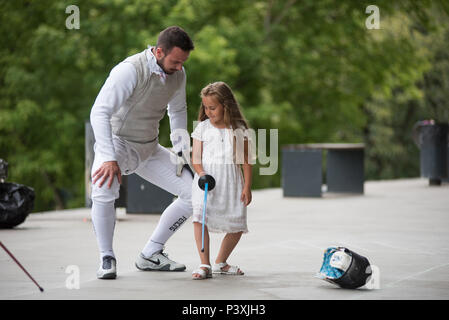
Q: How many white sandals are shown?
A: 2